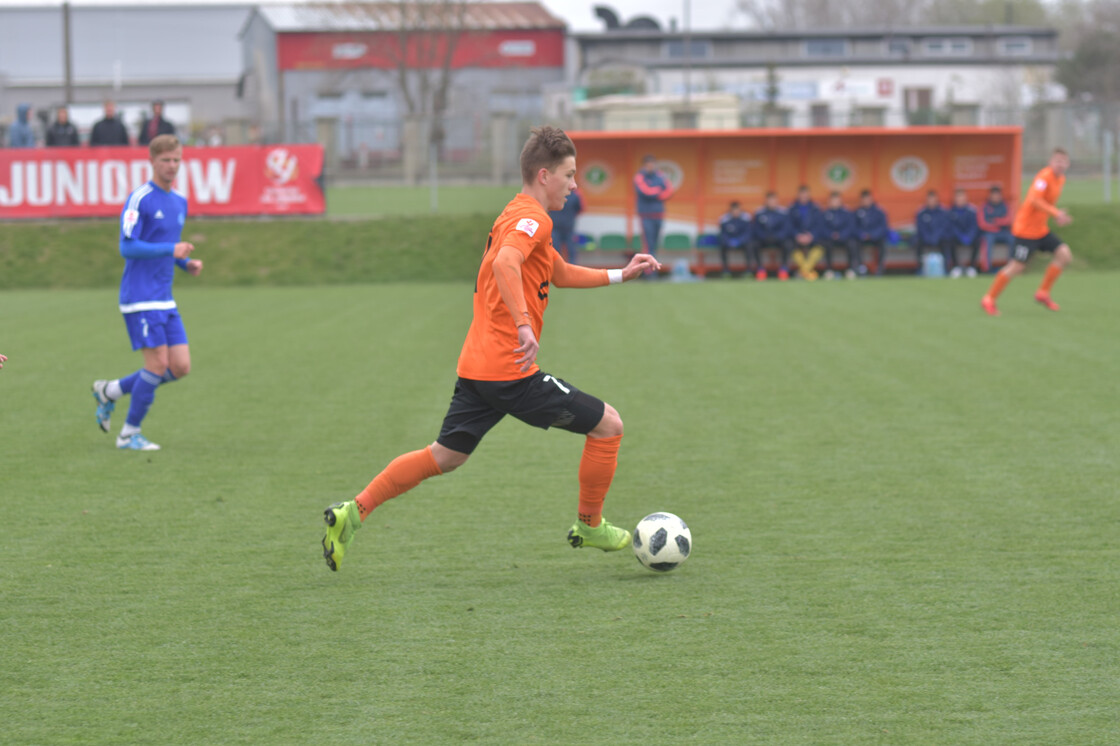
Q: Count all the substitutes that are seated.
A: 8